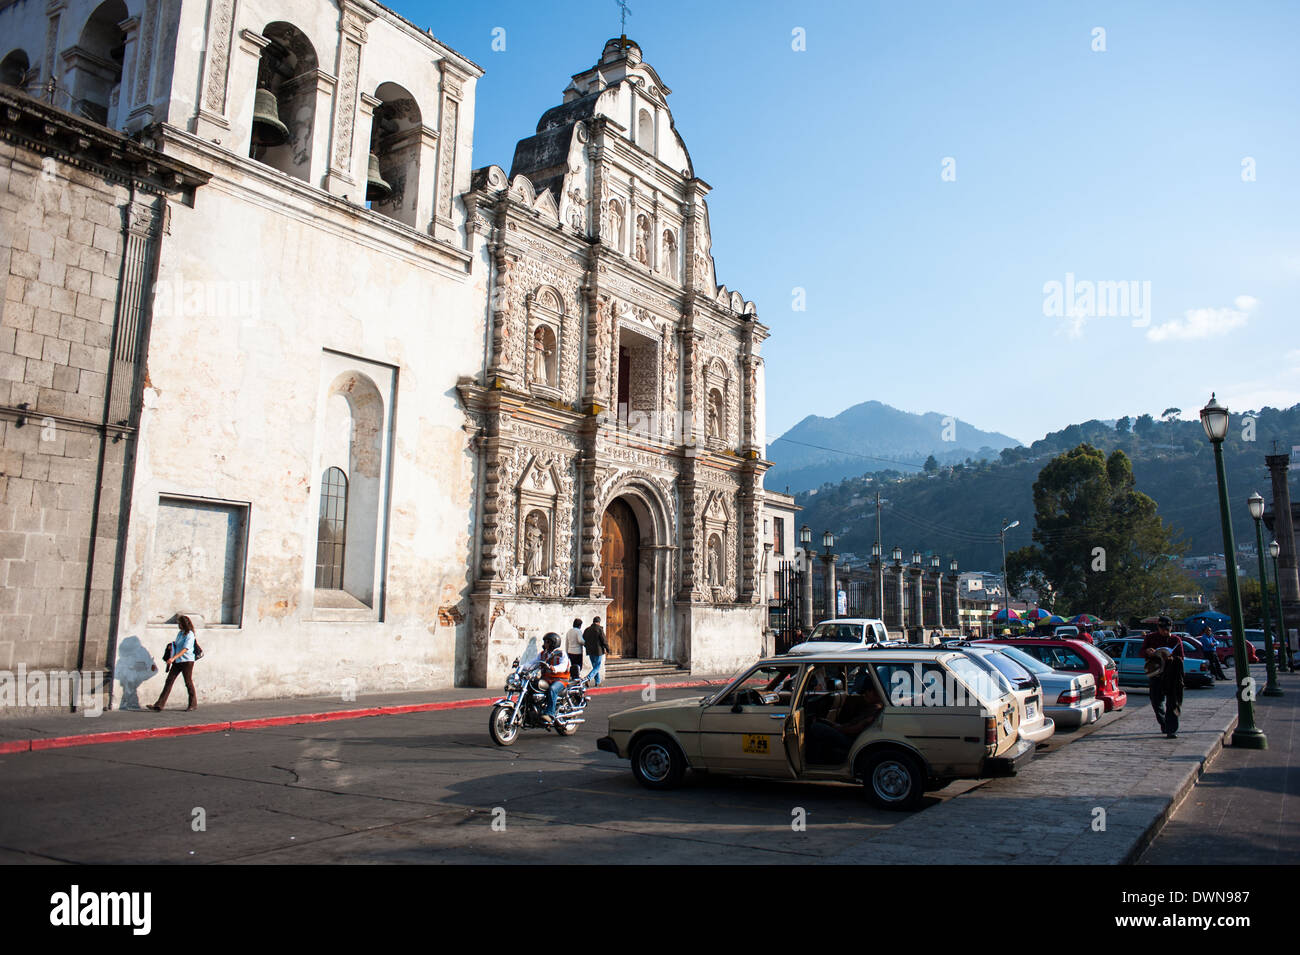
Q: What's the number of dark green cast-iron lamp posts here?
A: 3